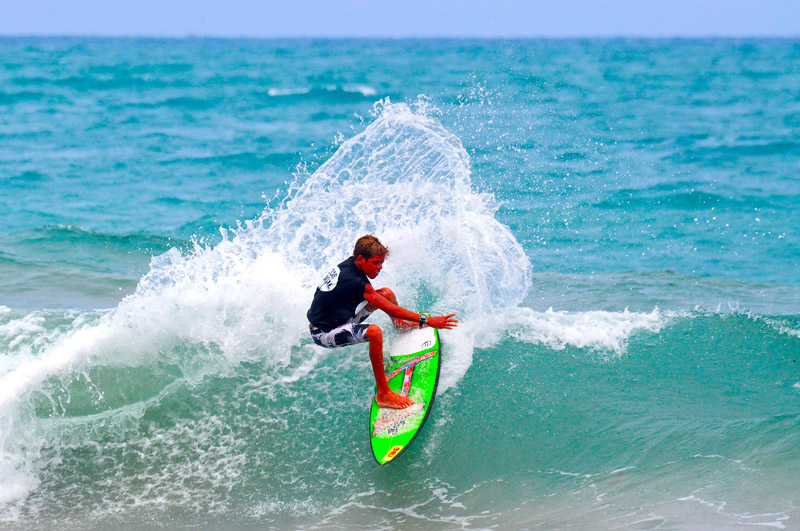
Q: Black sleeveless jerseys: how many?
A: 1